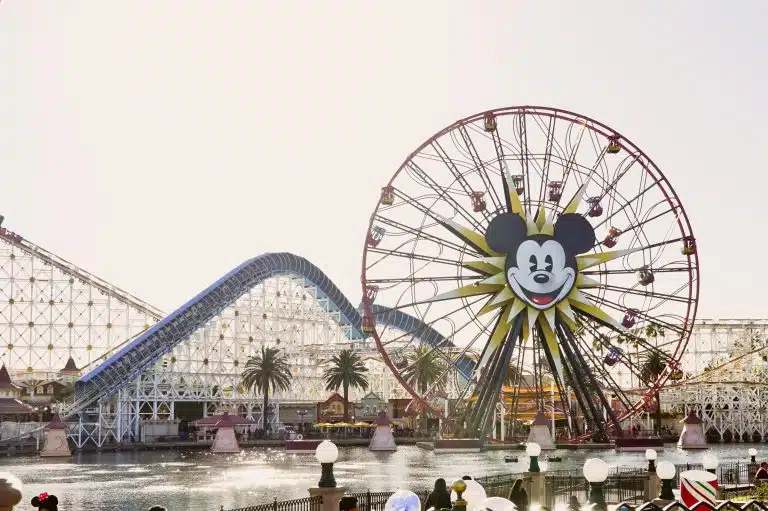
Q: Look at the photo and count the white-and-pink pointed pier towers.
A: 5